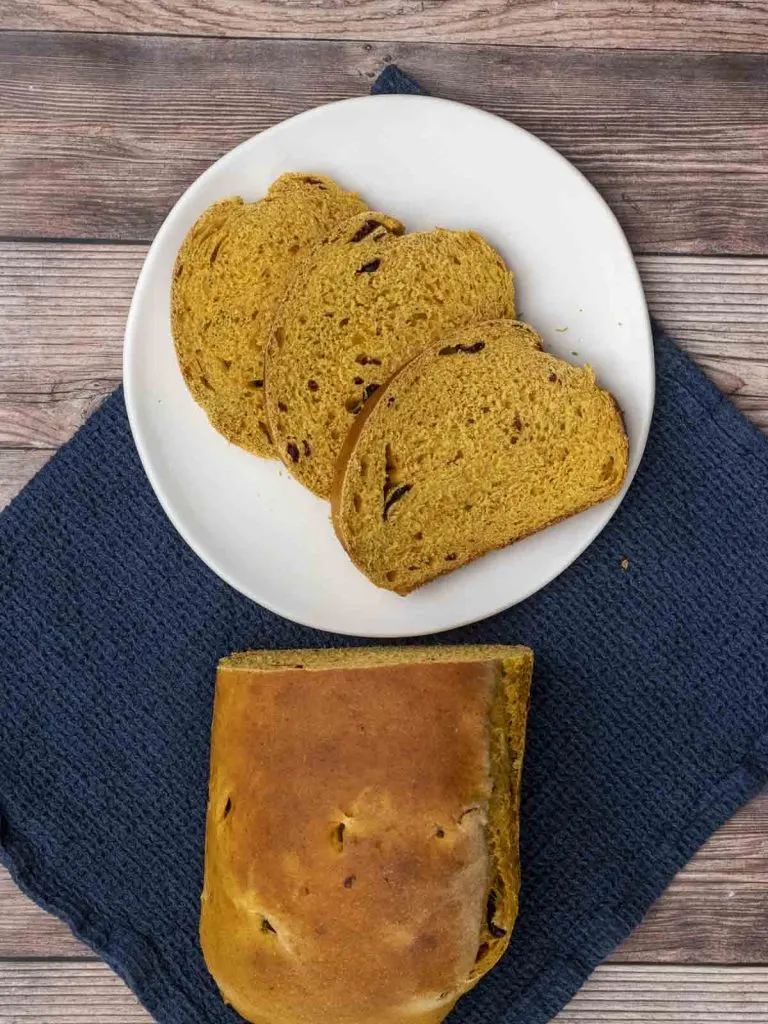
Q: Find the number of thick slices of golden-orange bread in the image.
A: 3